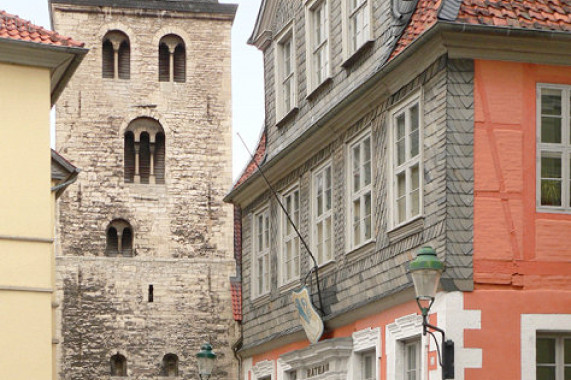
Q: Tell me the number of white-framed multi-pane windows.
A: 12